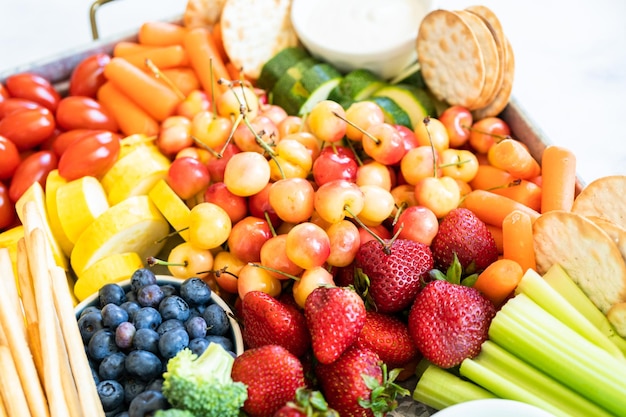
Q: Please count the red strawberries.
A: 9